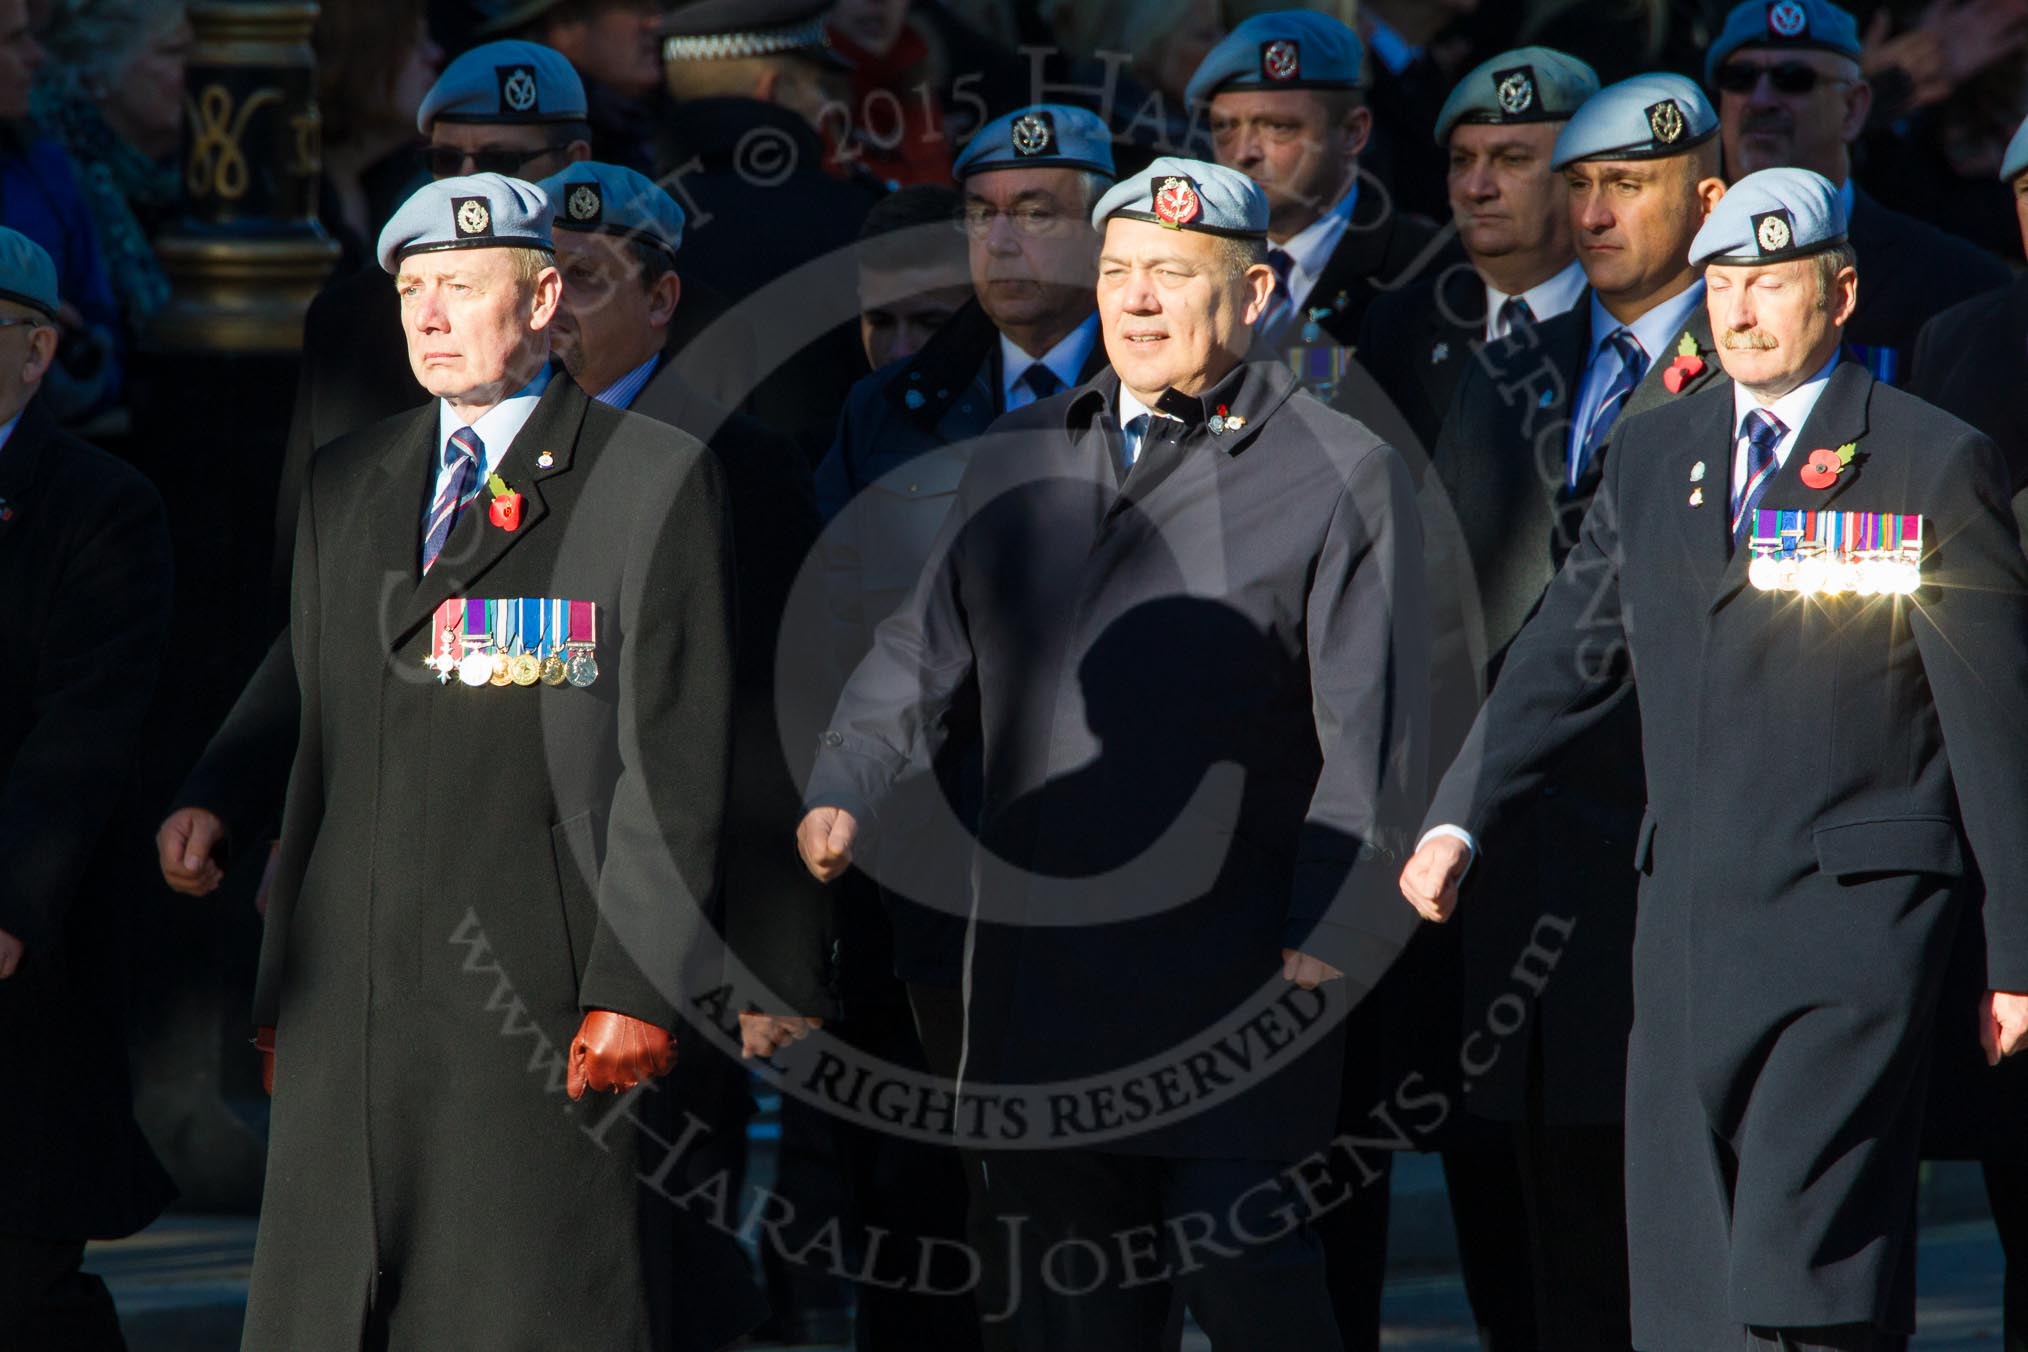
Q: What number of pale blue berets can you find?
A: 12